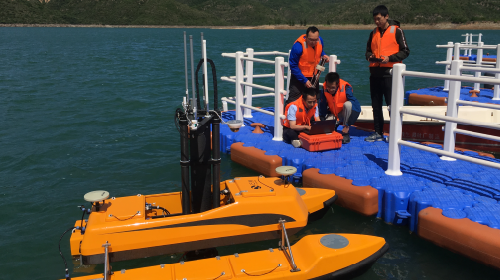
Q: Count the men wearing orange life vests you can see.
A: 4